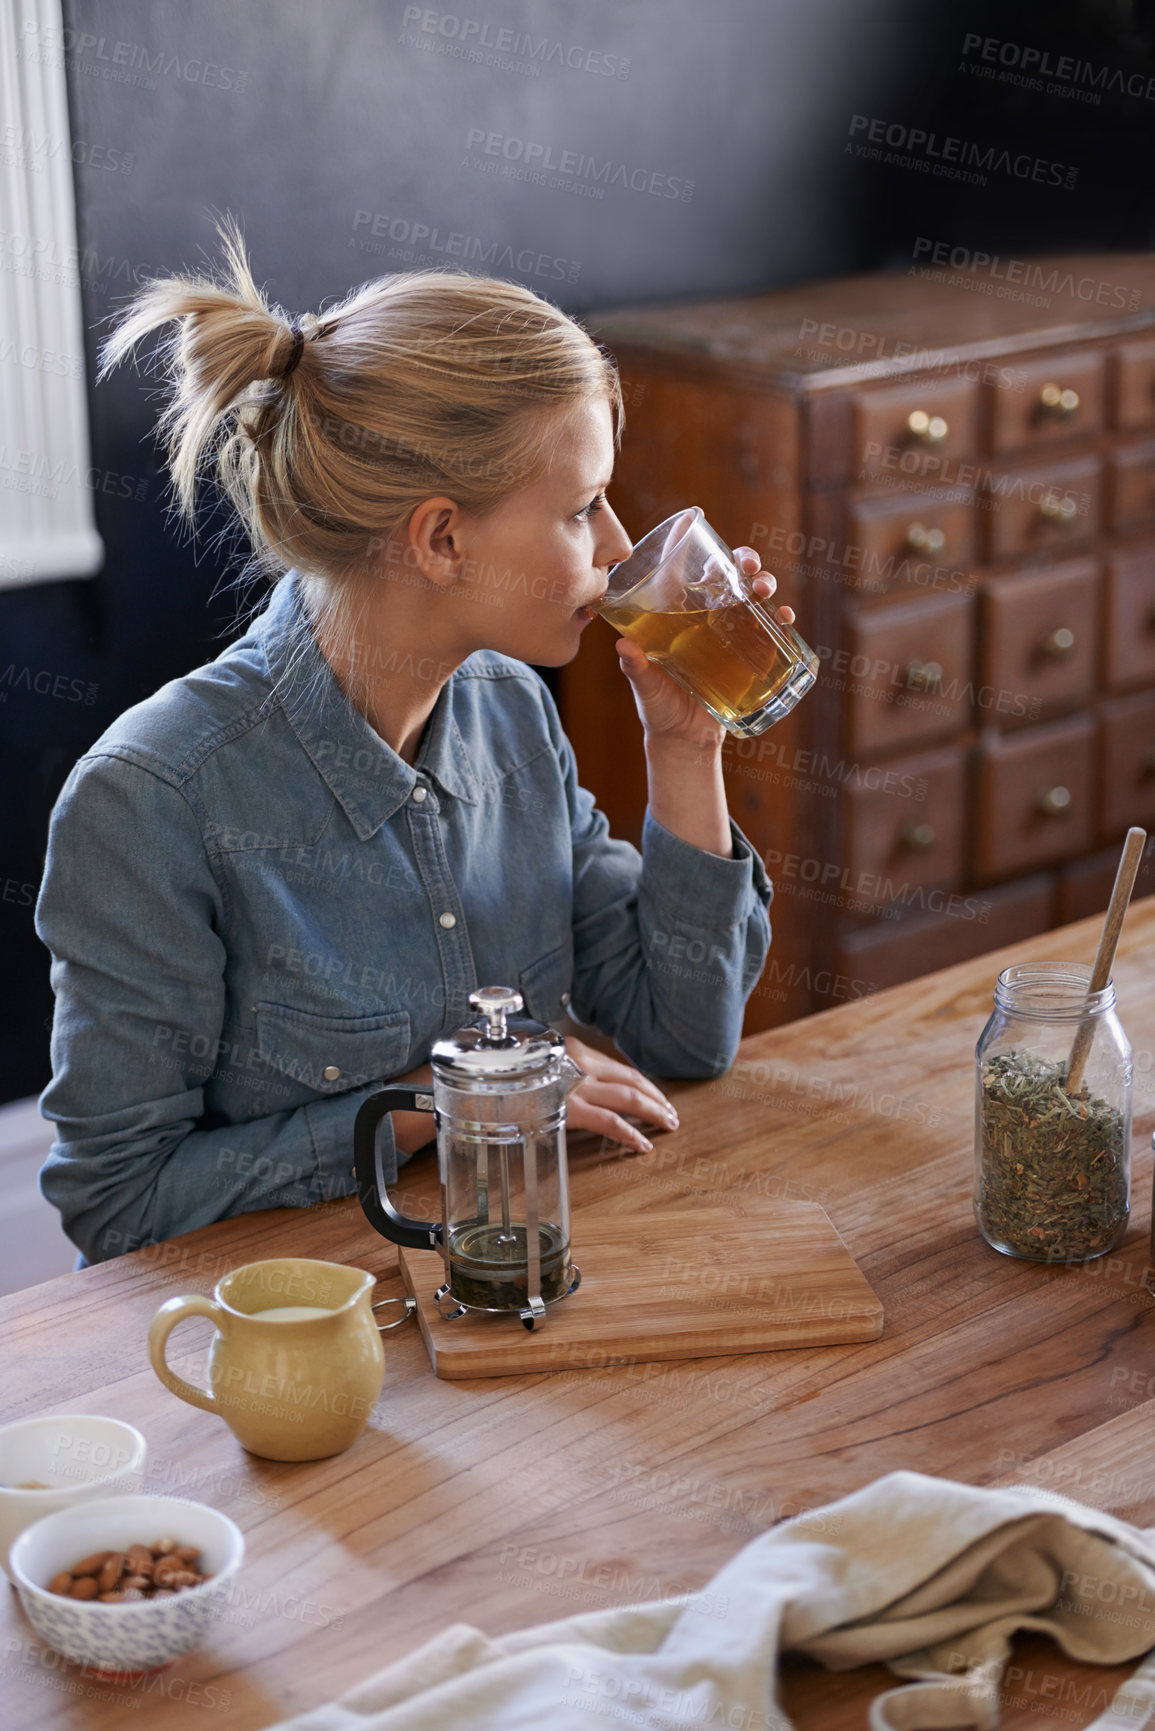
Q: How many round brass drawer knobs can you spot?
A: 8